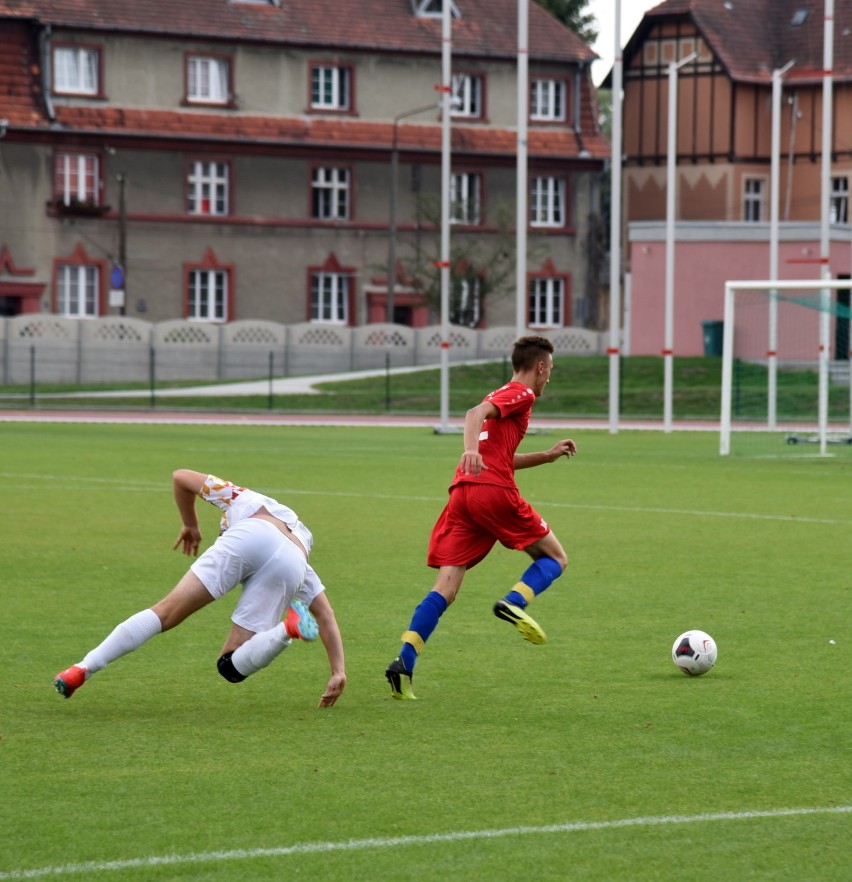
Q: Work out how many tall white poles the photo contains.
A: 6